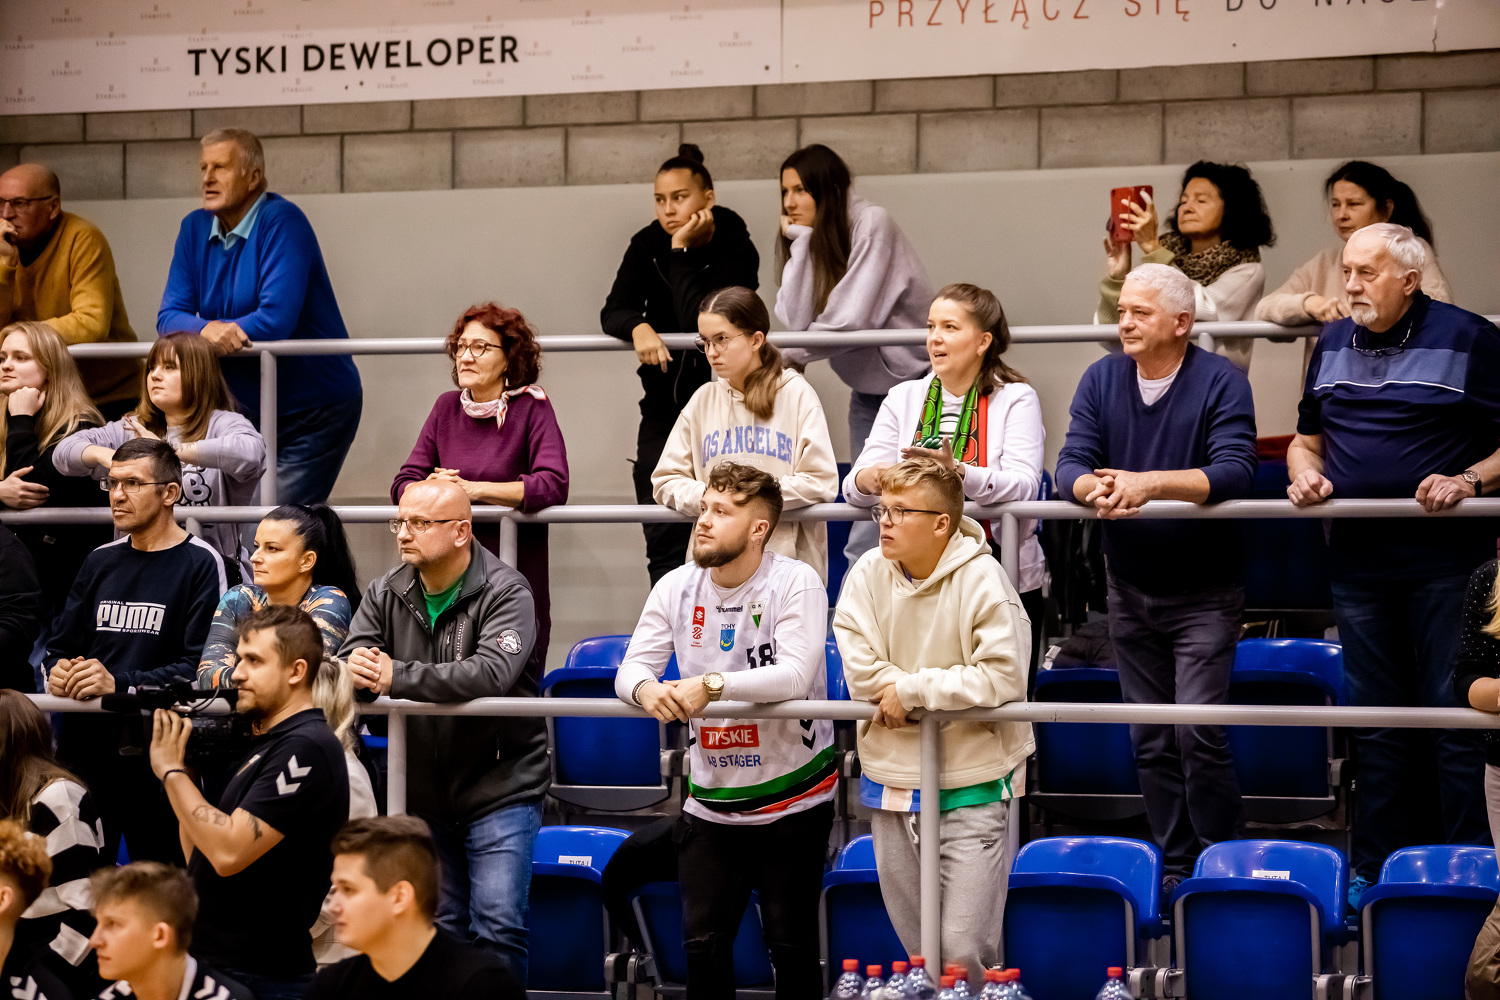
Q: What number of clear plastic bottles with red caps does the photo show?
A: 11